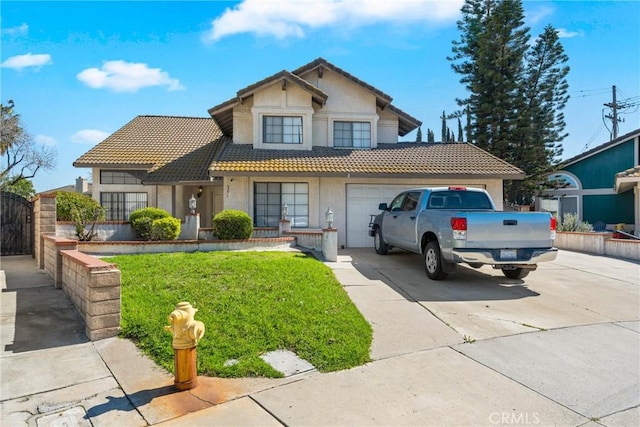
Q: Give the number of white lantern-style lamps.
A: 3